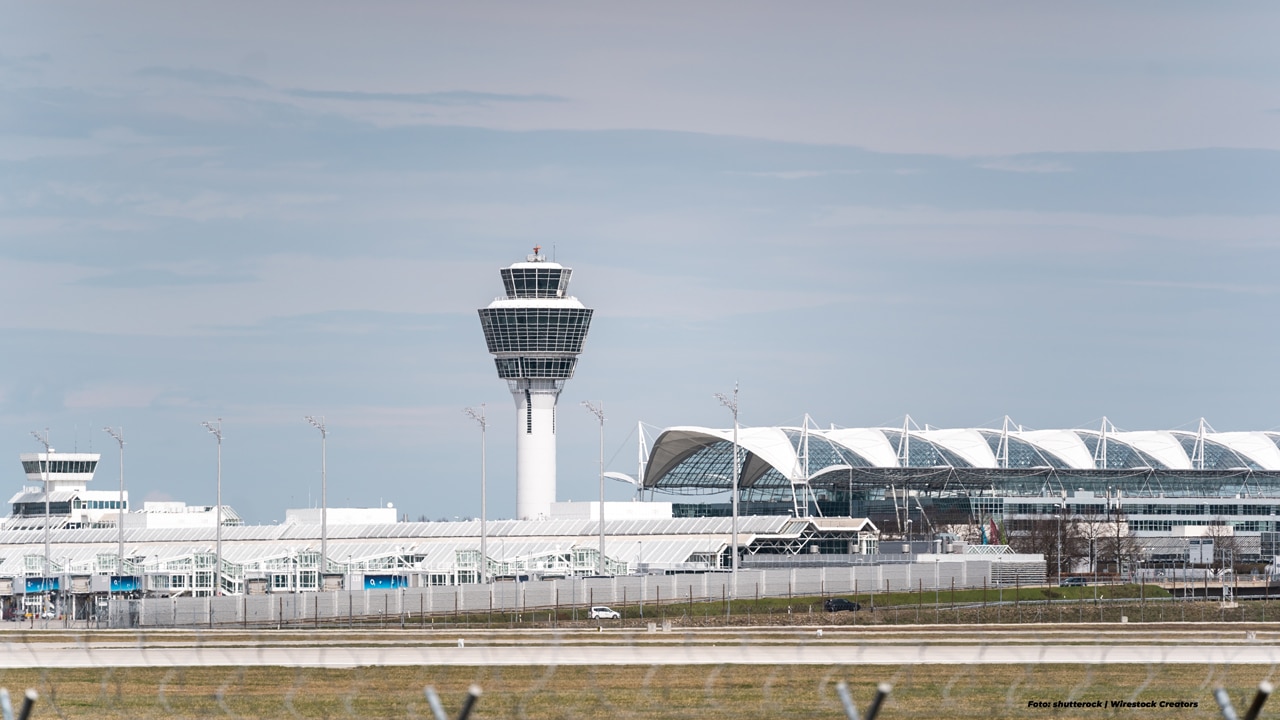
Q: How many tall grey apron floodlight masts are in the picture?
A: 7